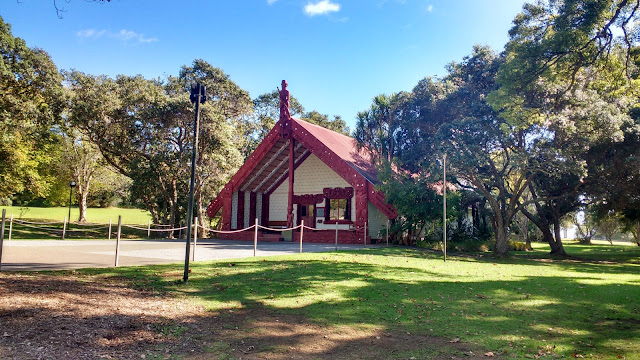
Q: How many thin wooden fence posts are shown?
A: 13